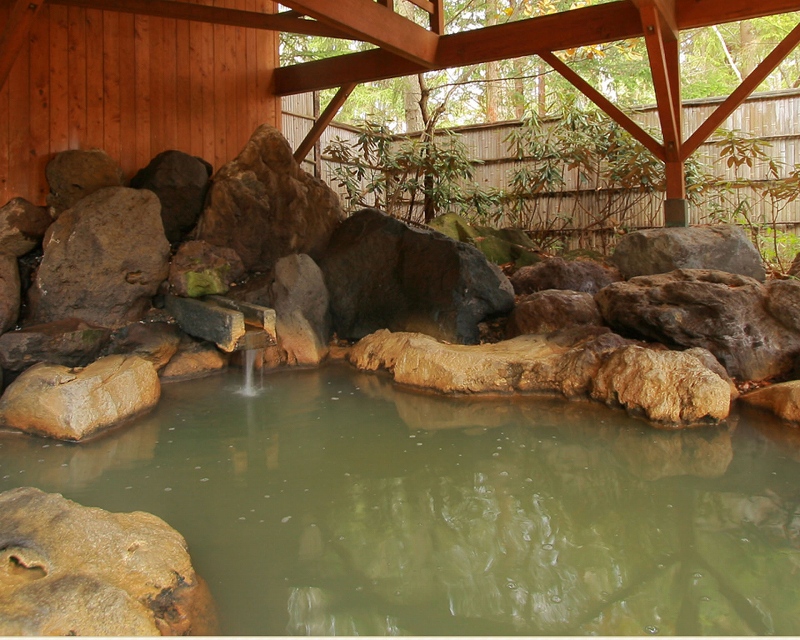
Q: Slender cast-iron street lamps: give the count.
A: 0